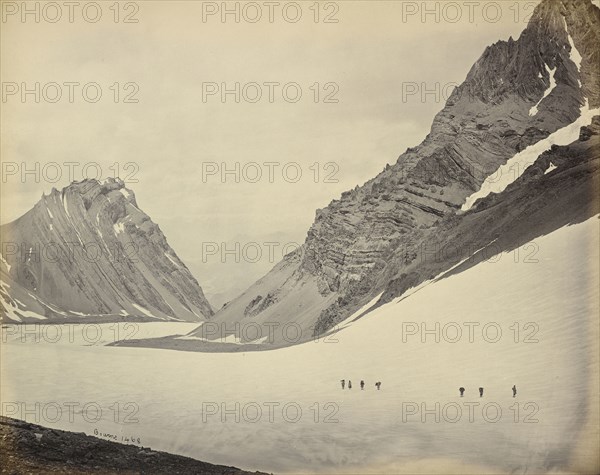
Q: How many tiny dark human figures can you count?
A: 7